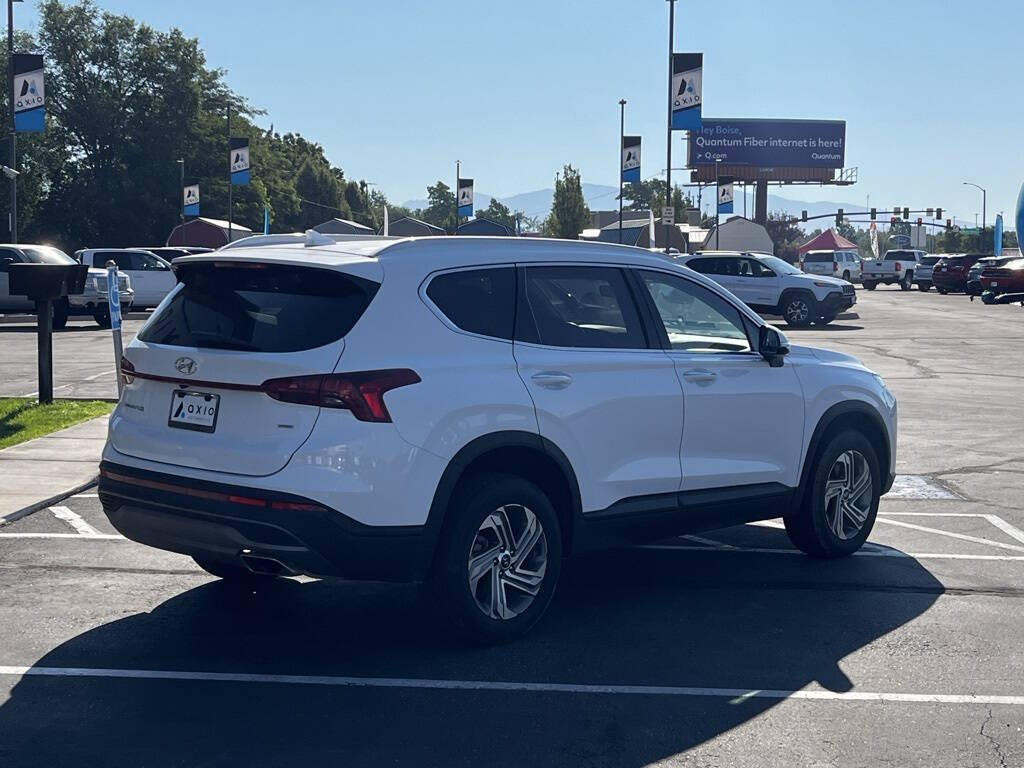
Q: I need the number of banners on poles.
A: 7